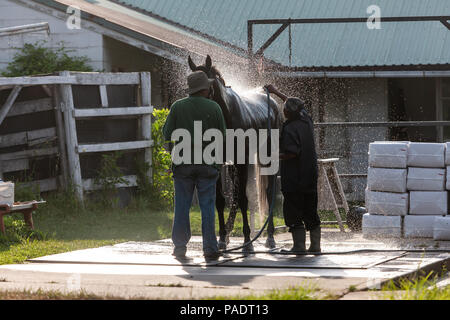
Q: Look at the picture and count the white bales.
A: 11